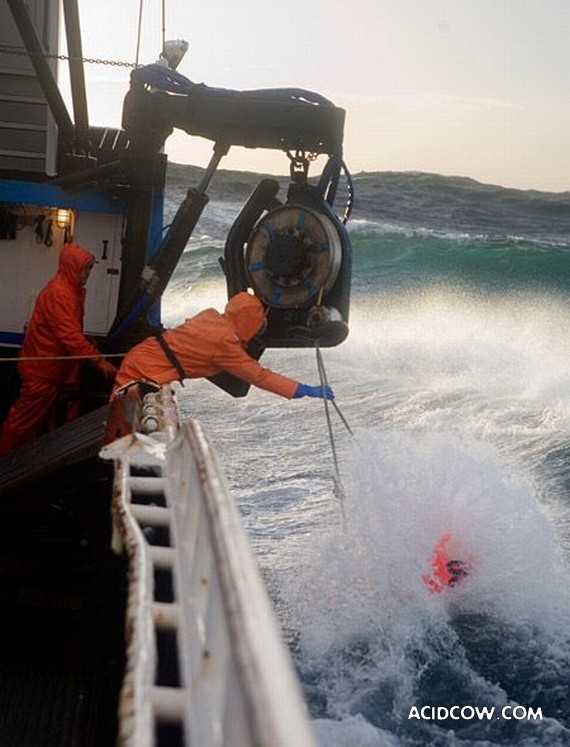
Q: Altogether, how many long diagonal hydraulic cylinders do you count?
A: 1